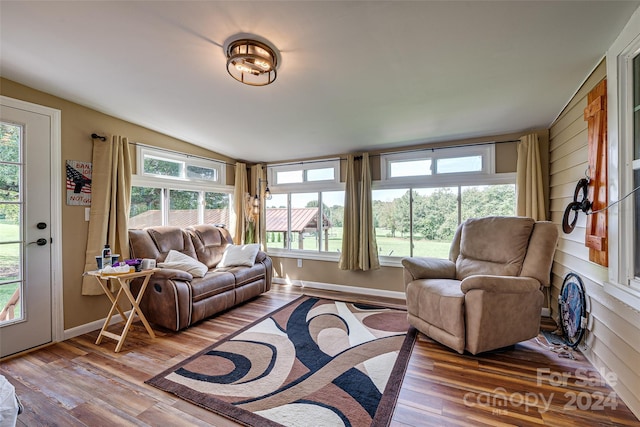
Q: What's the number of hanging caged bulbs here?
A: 3